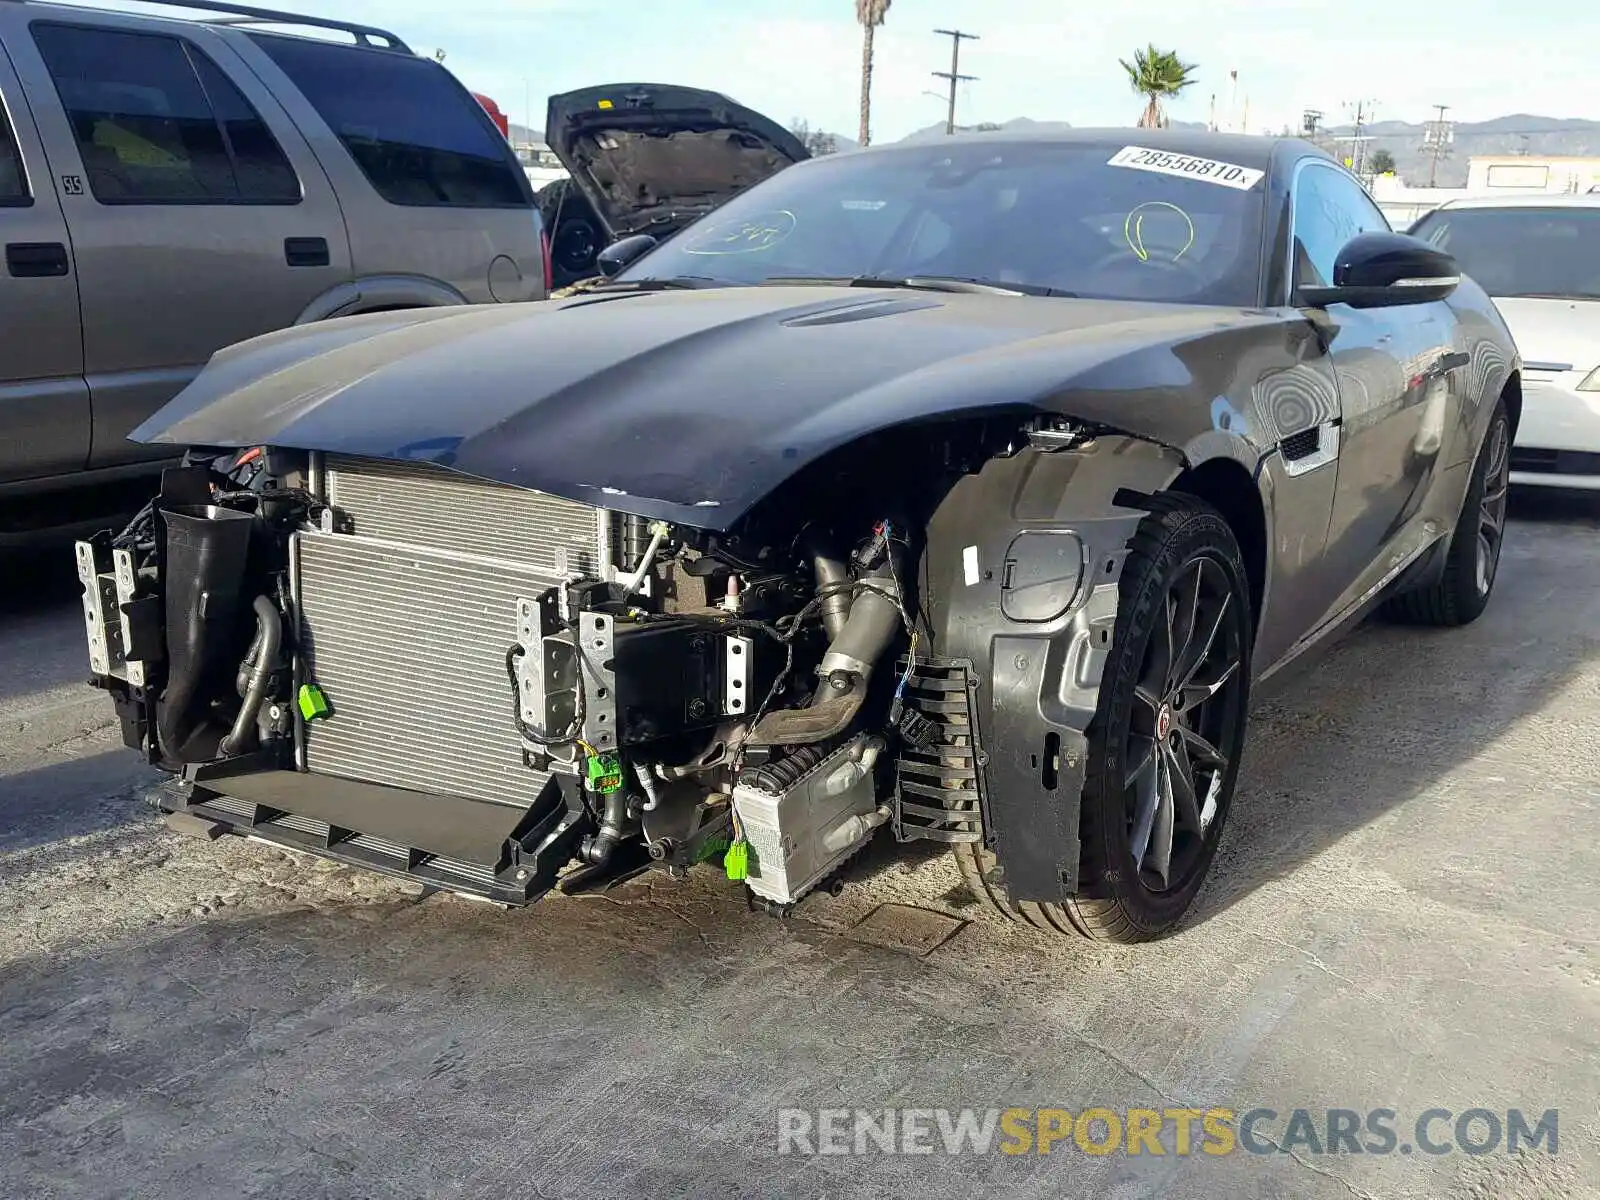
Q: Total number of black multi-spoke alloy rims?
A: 2